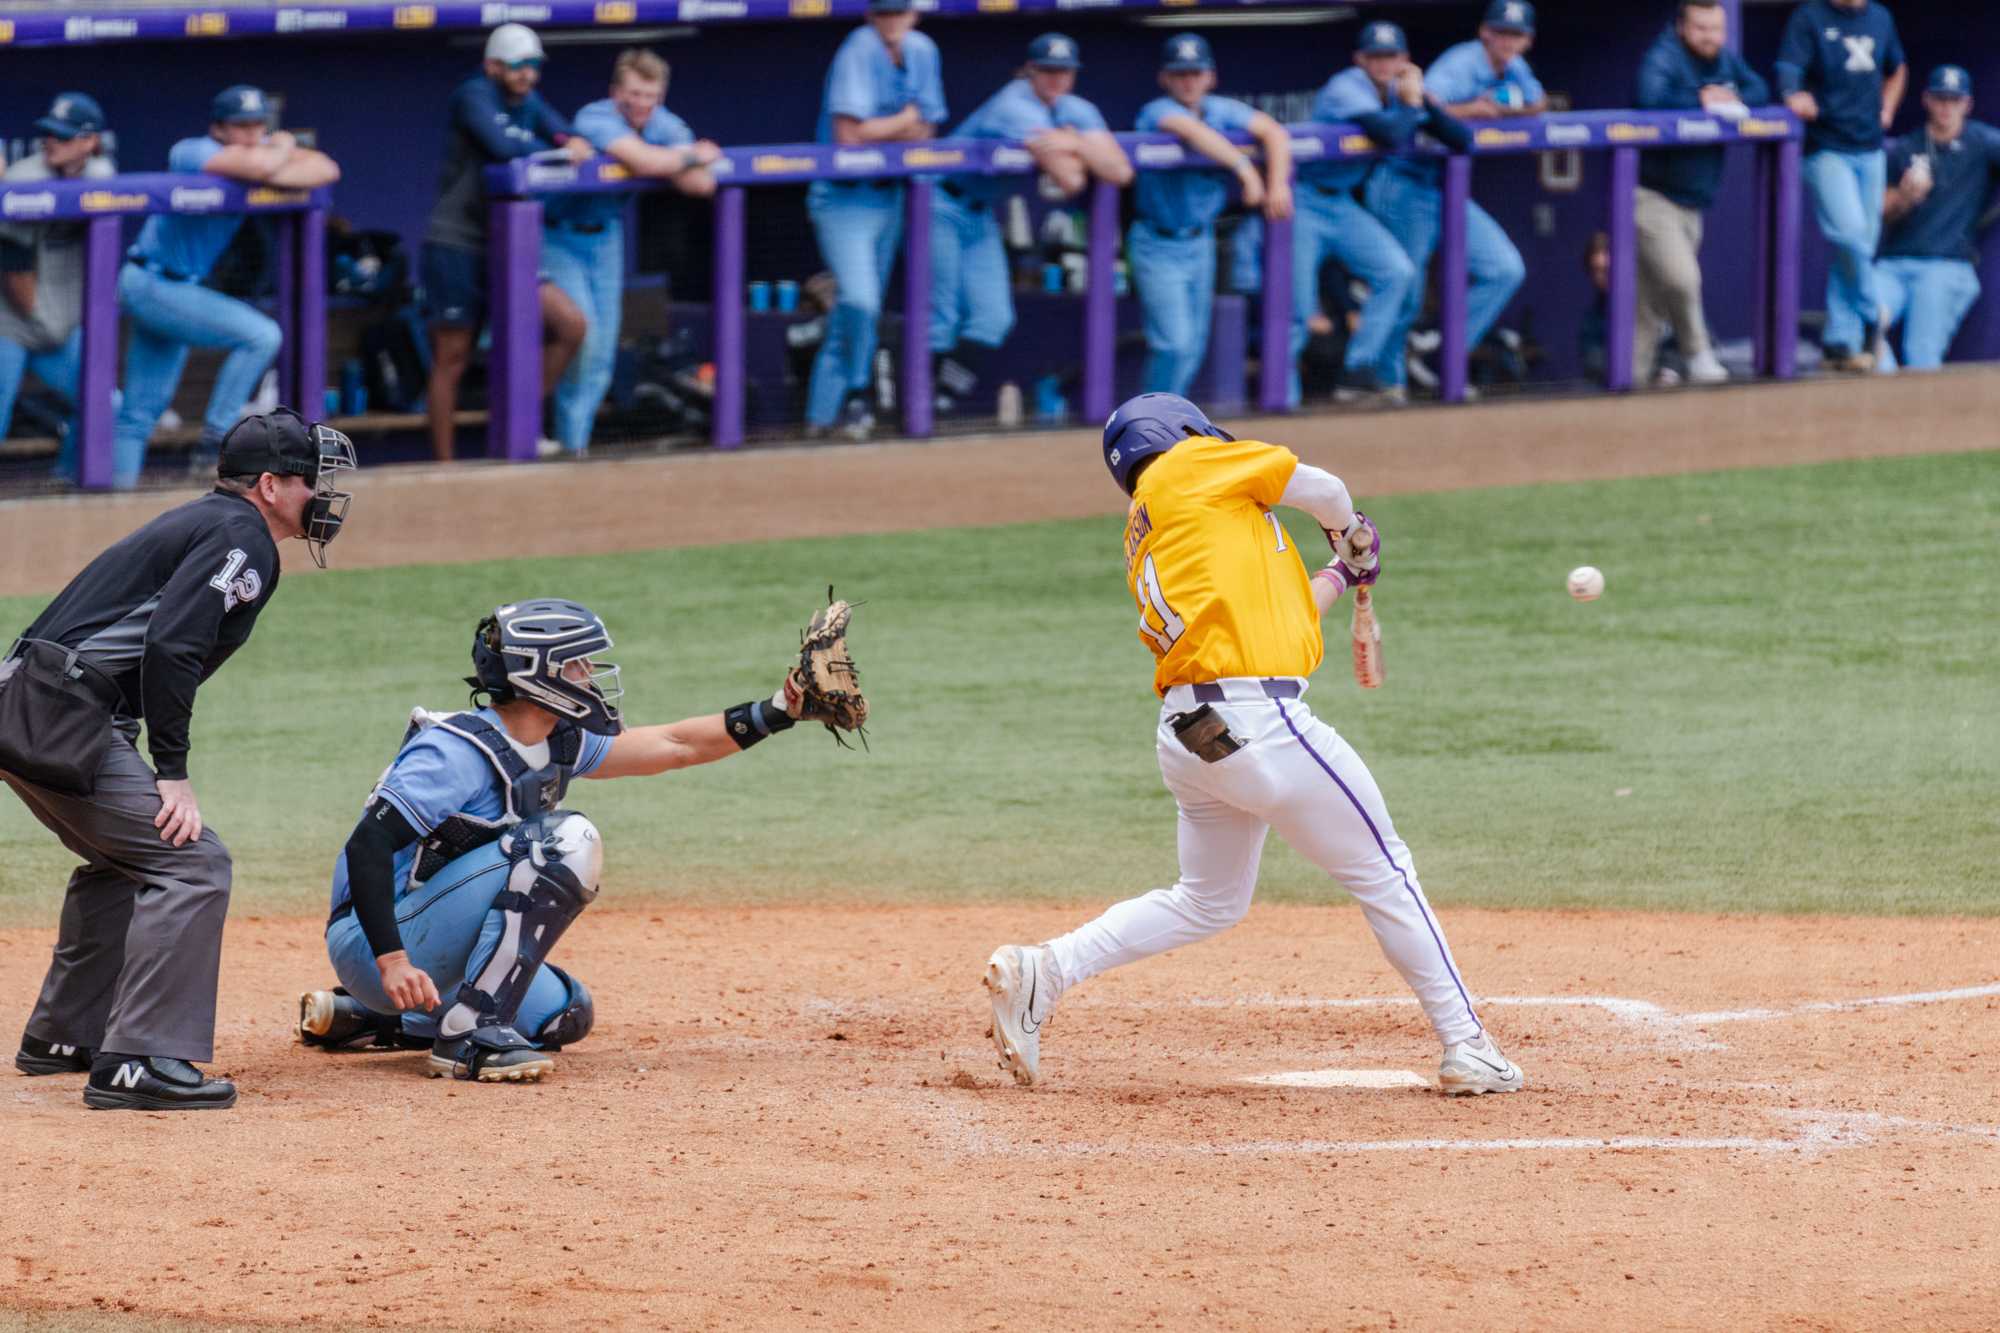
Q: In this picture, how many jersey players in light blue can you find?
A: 8